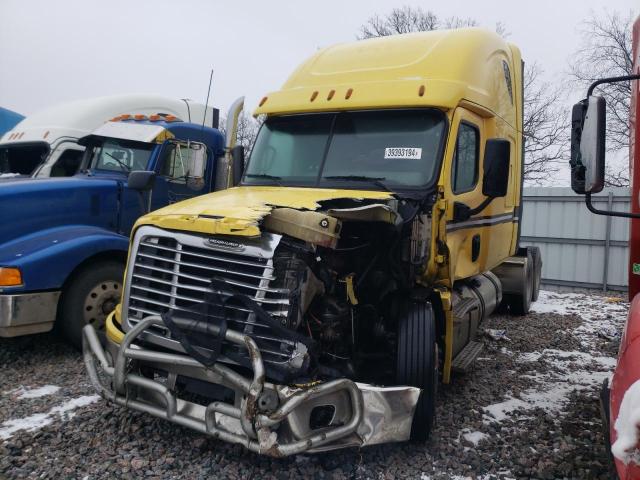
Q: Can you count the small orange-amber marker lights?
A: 14